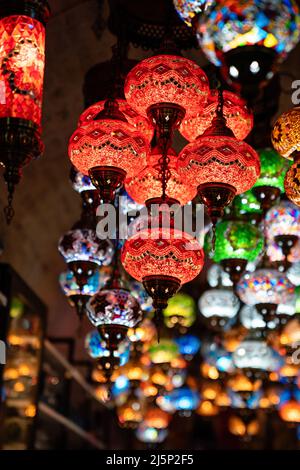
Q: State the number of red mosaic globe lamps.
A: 7